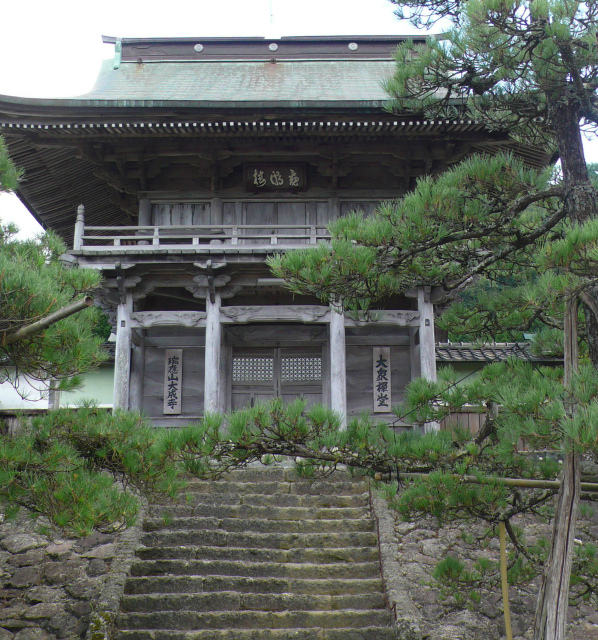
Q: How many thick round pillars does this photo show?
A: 4